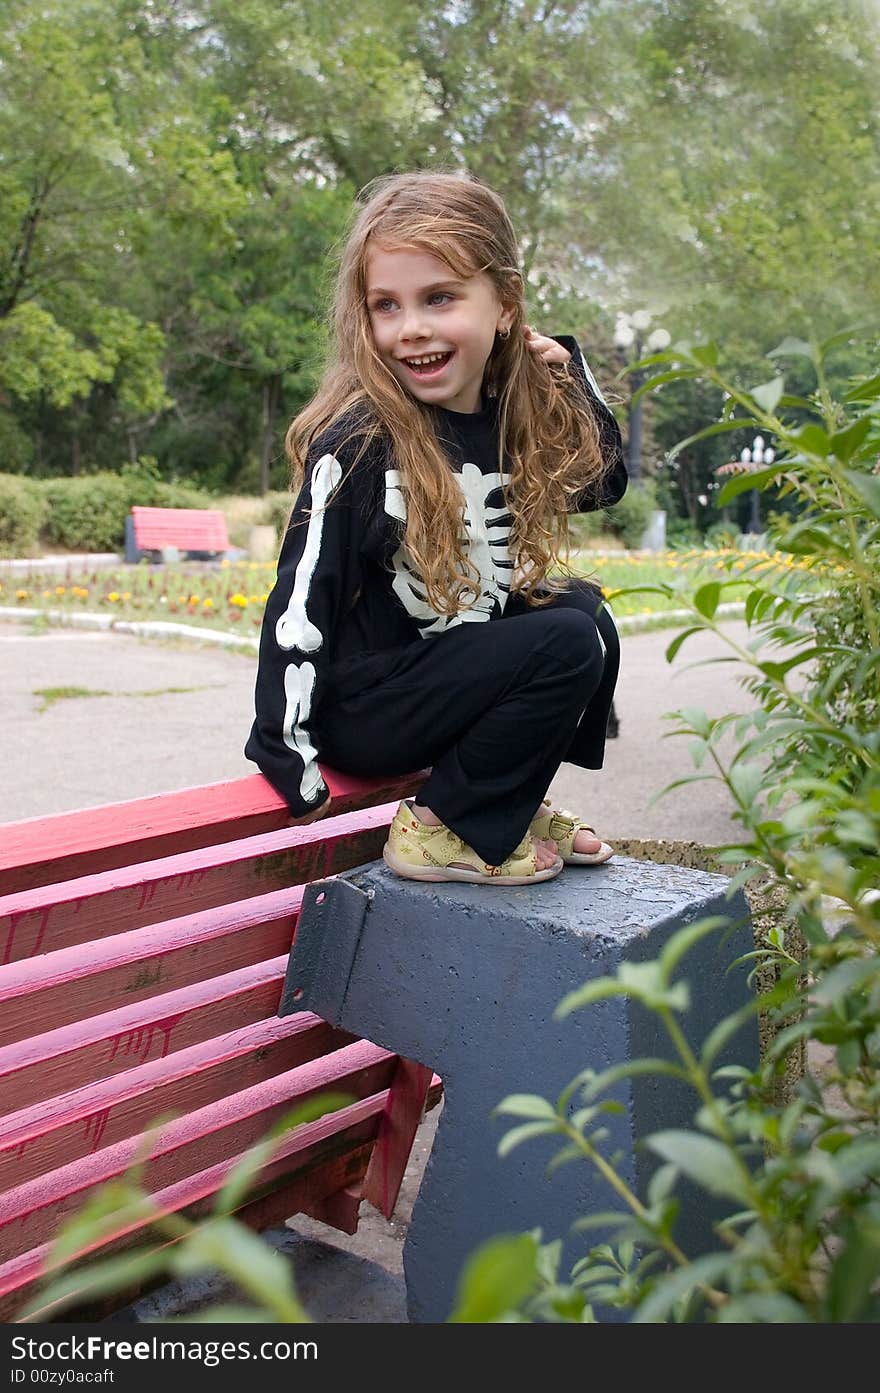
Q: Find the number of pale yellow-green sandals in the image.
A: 2